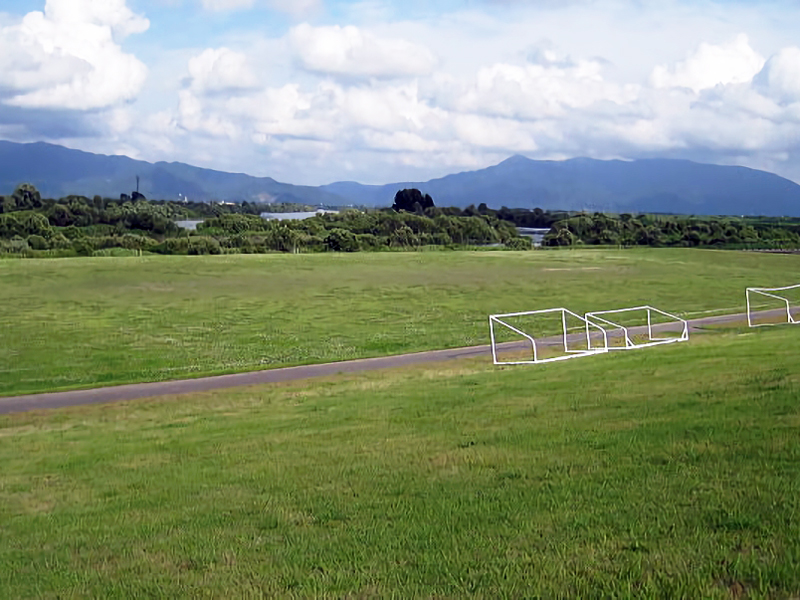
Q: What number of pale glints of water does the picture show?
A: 3